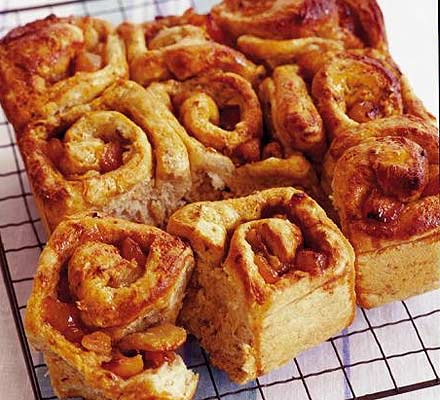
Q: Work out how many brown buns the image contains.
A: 9